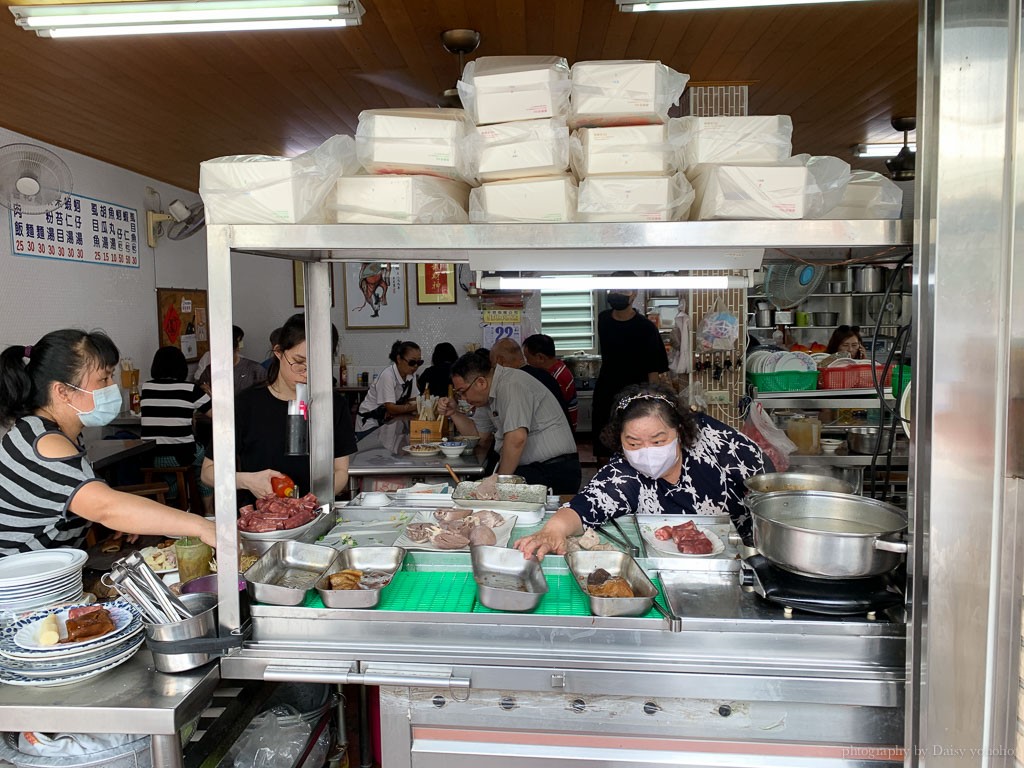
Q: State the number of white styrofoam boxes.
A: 12